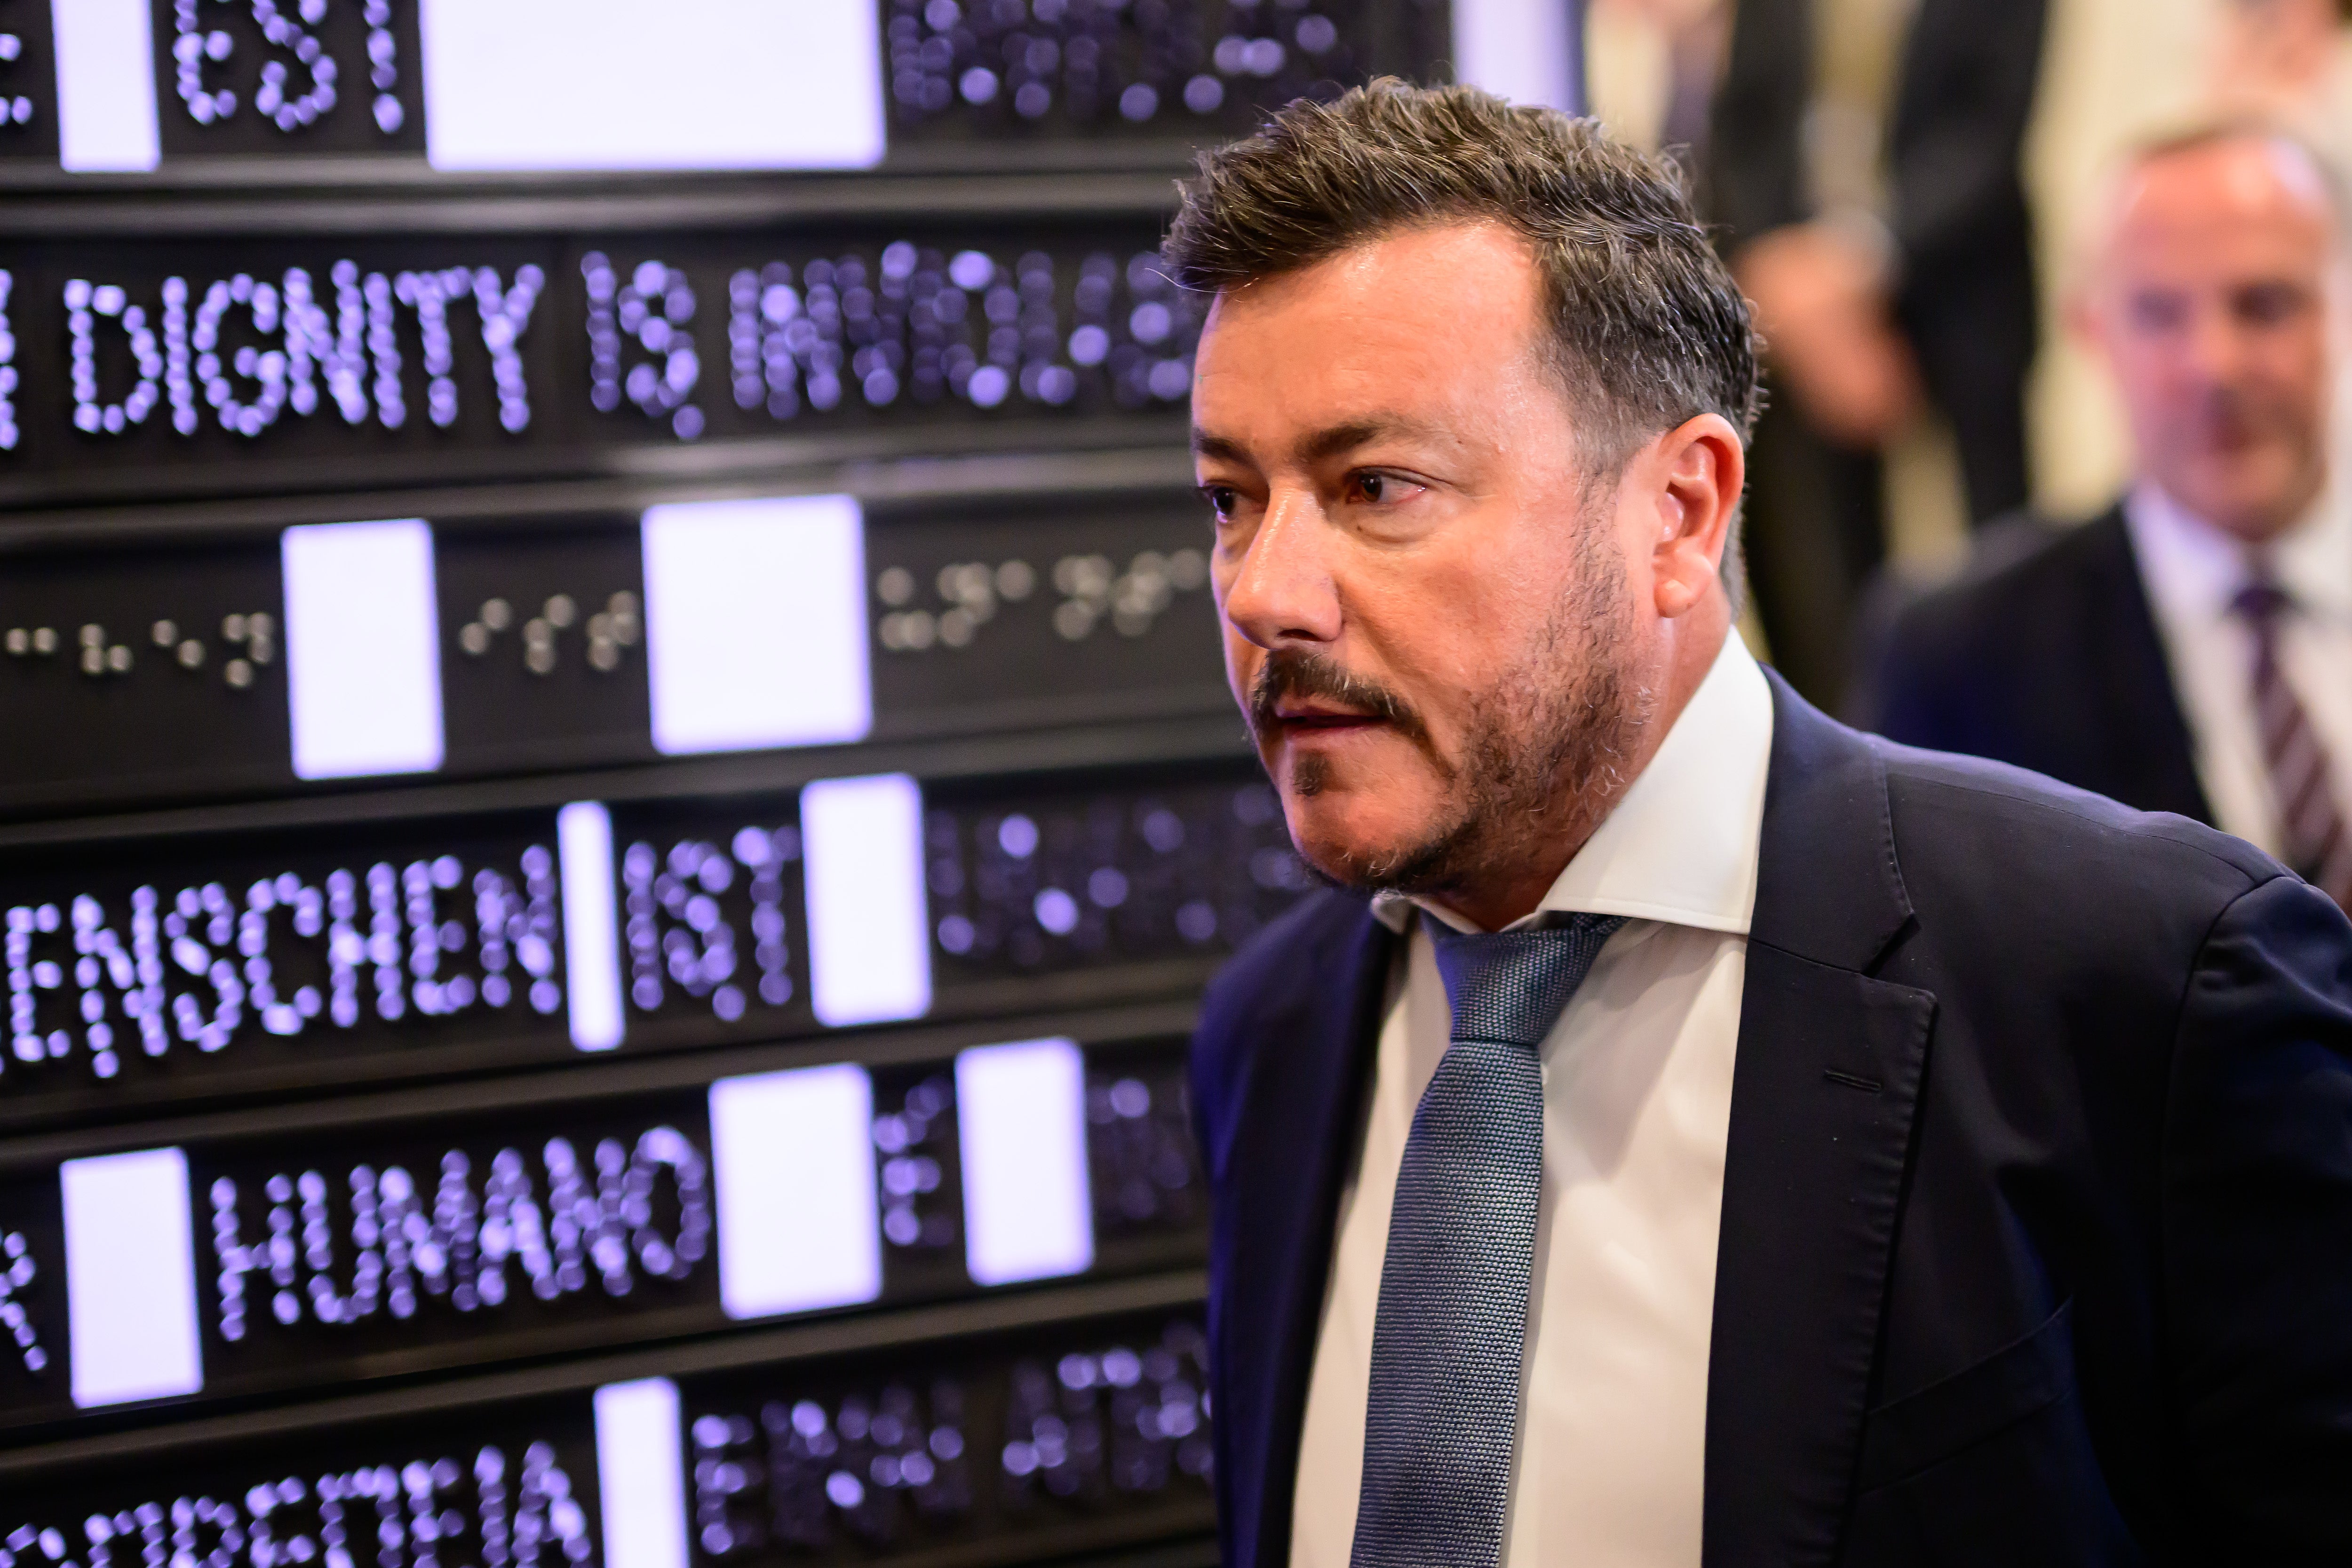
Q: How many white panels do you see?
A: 11